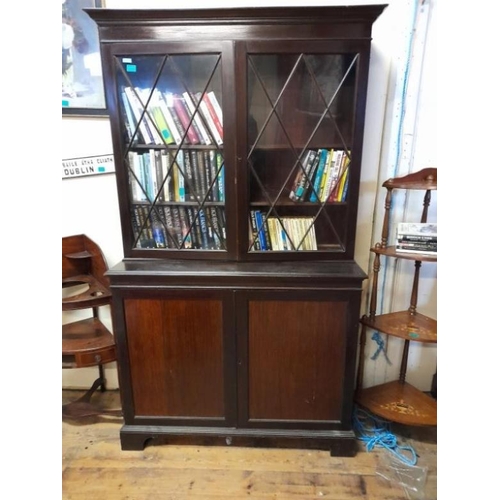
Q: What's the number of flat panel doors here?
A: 2